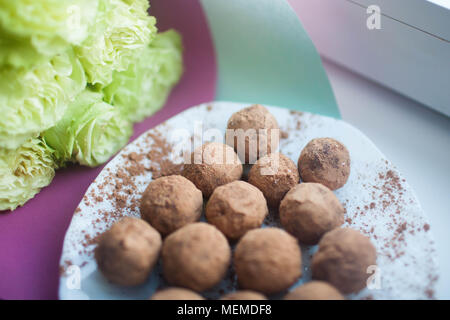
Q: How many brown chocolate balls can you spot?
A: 14